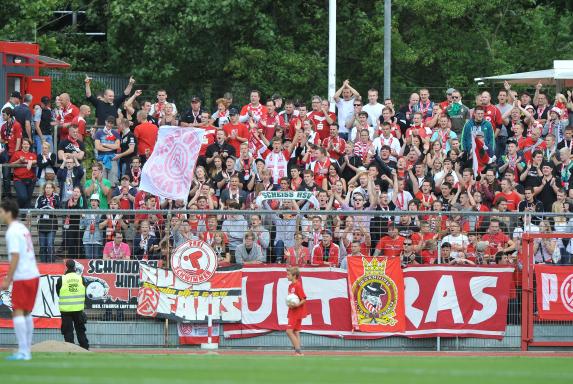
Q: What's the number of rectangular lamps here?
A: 0